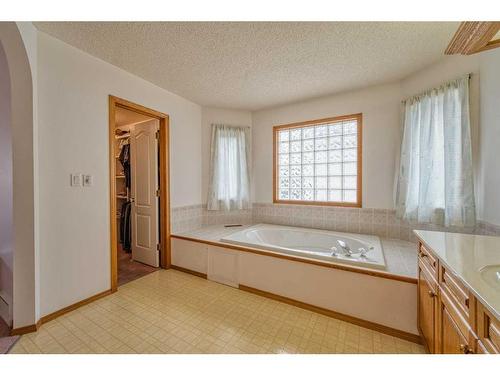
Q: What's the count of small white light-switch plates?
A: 2